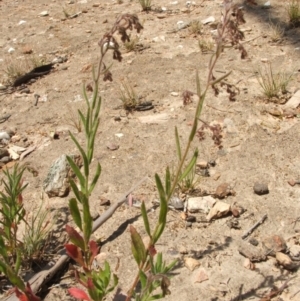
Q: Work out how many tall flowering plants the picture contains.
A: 2